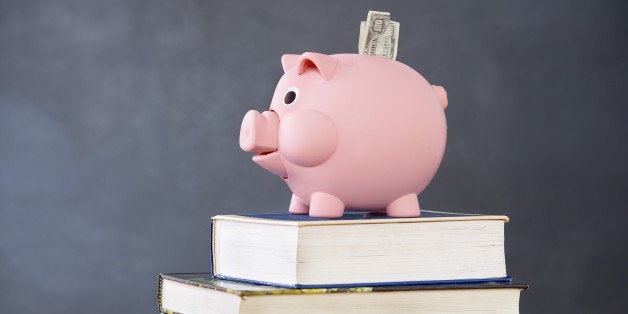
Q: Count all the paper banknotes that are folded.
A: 2